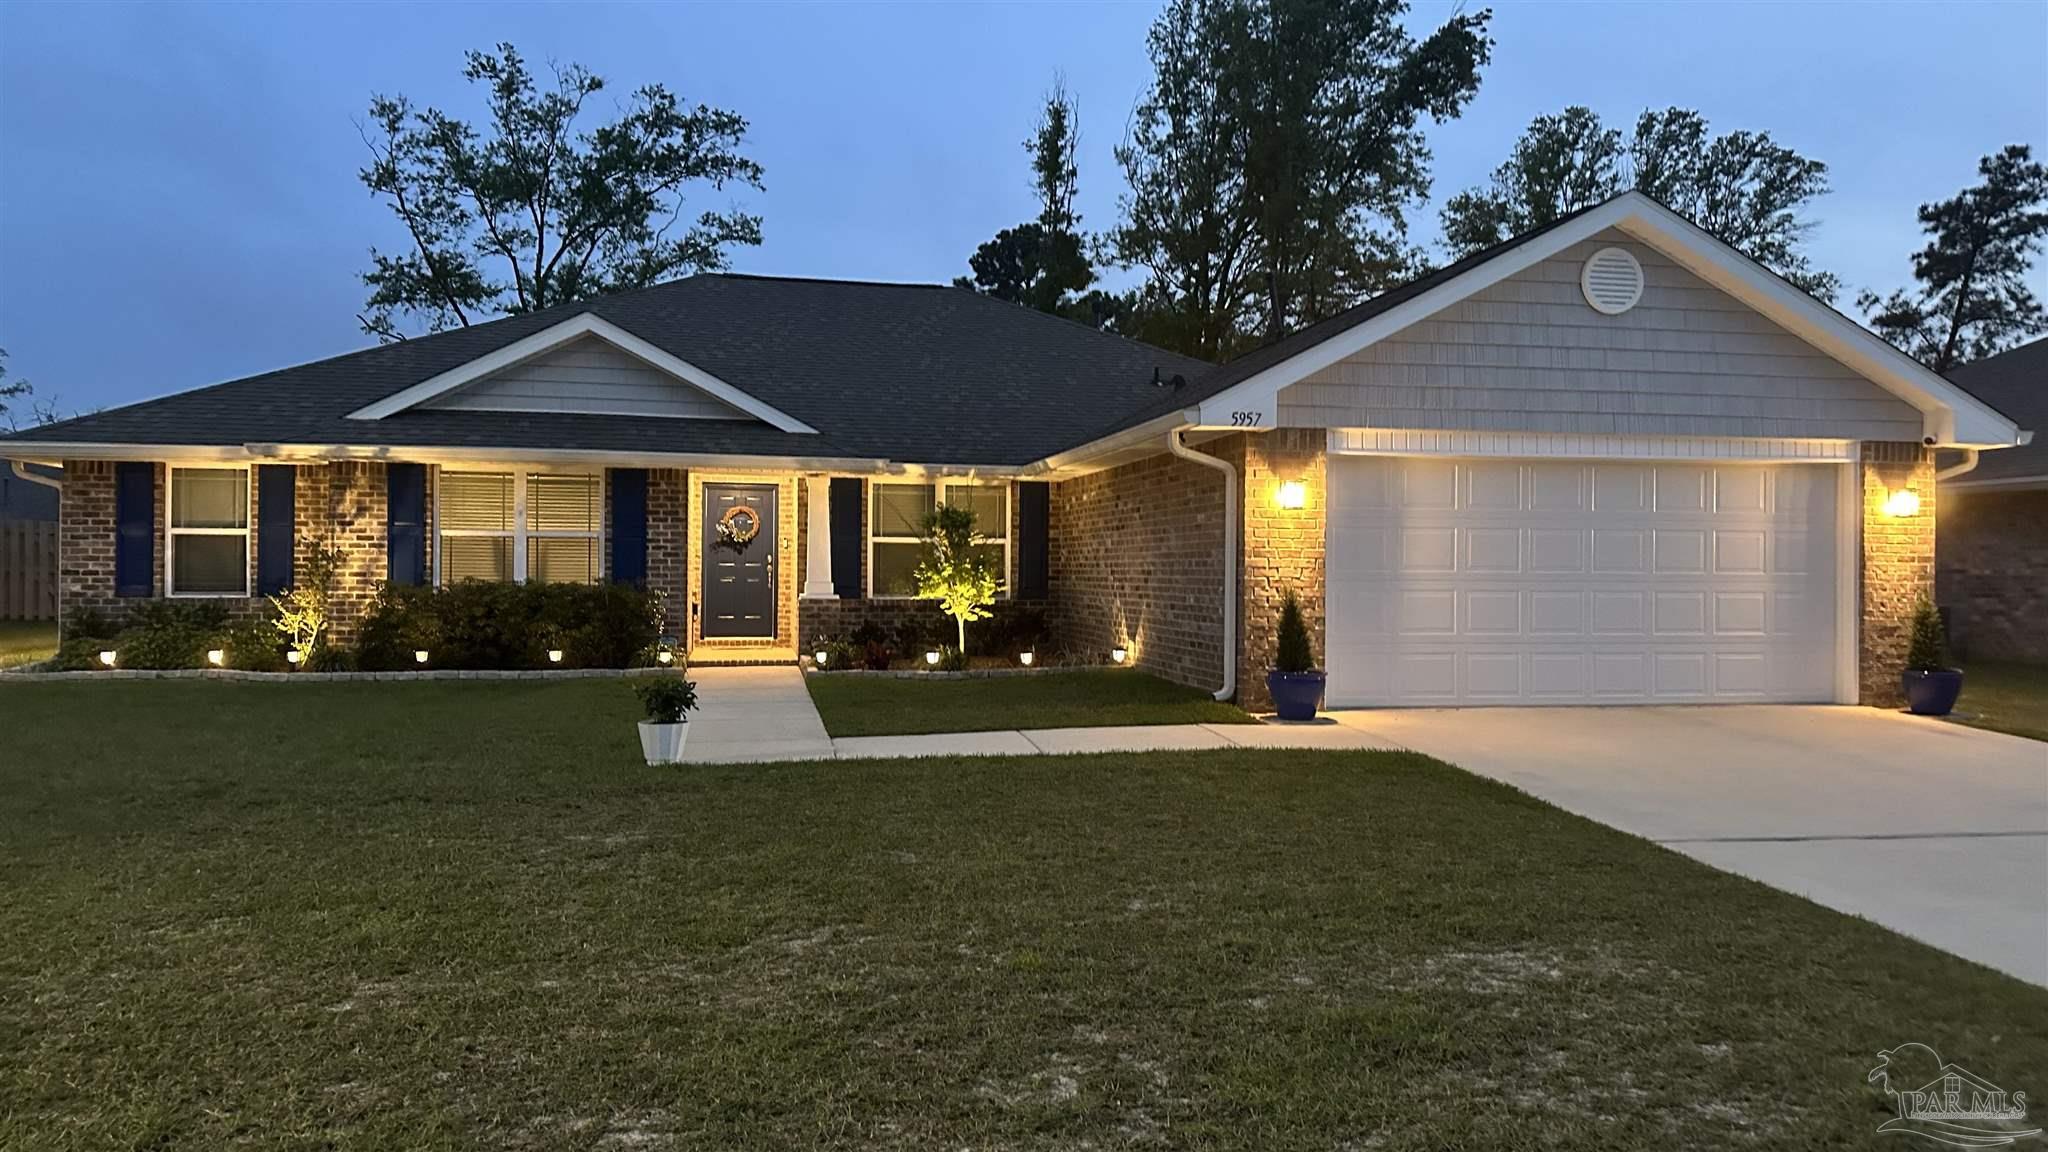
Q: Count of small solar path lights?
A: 10